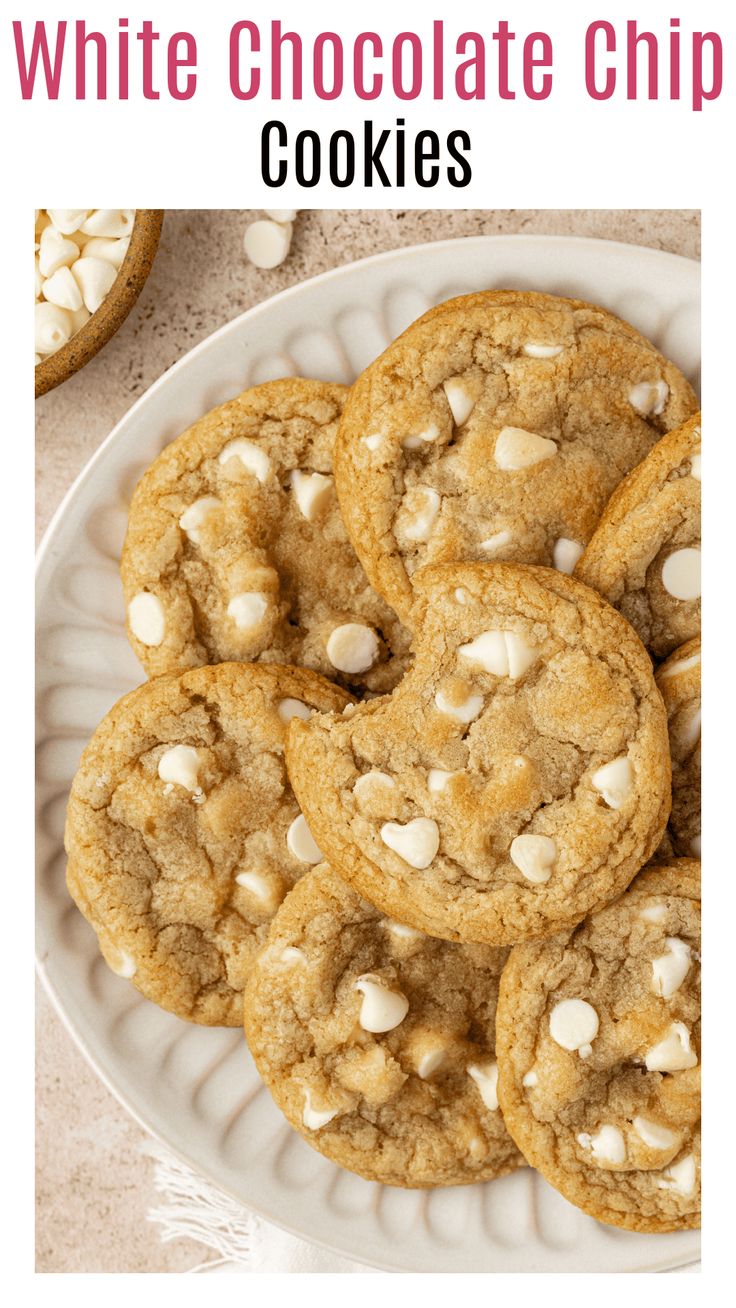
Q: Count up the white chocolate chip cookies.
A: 8